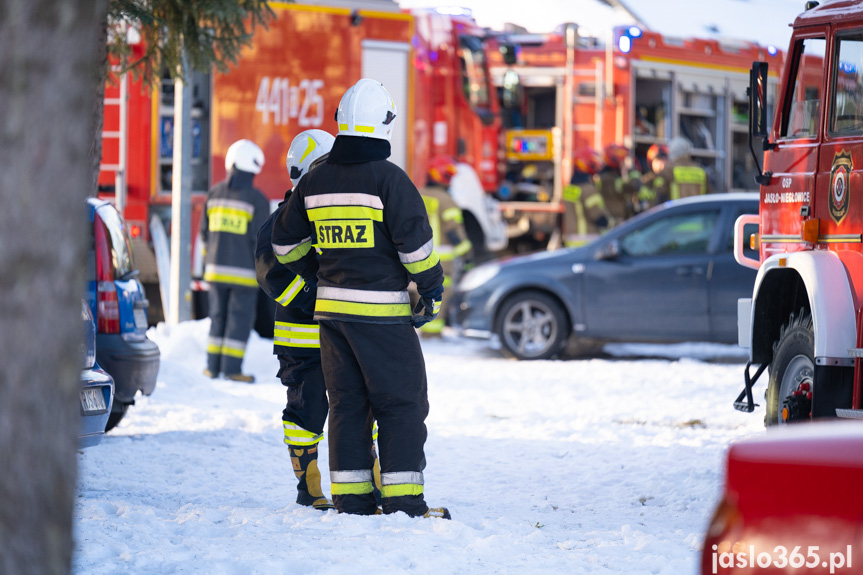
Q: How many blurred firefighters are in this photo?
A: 6